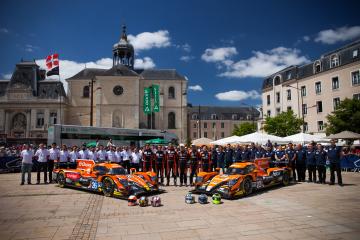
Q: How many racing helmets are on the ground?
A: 6